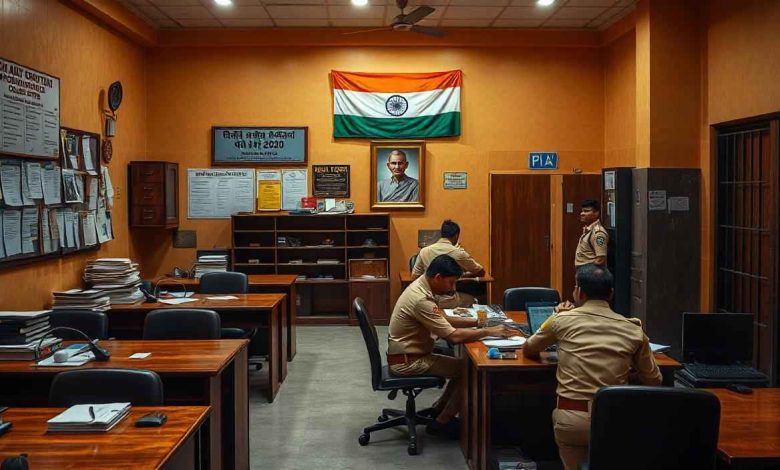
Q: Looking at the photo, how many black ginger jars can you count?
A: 0